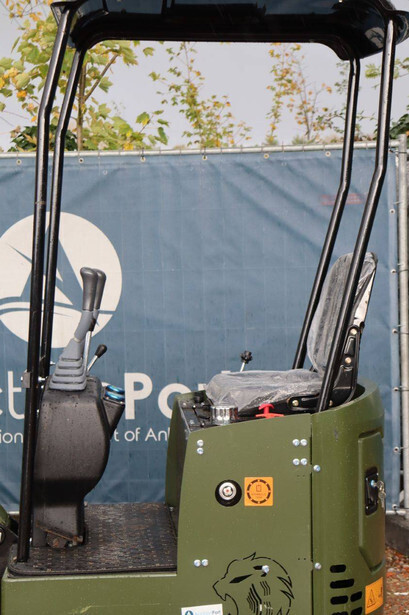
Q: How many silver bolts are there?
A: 11